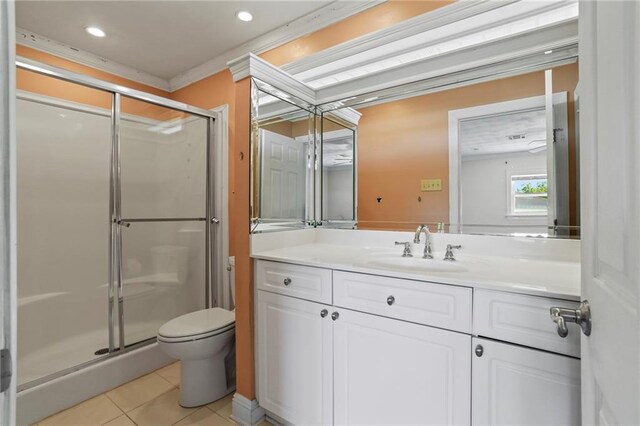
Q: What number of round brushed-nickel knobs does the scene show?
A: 5